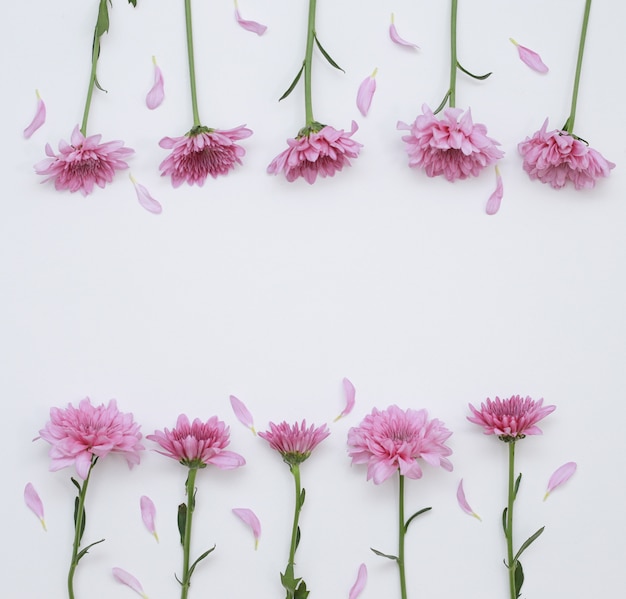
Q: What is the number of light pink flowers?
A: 10